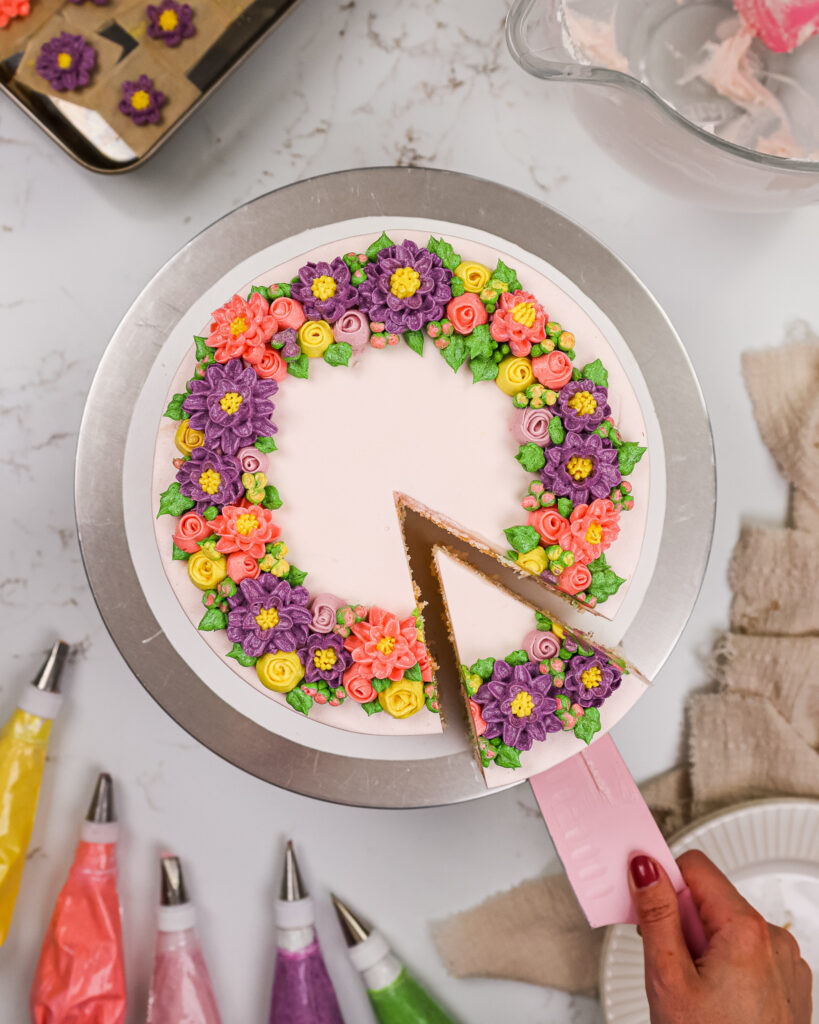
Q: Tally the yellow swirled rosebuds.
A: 8